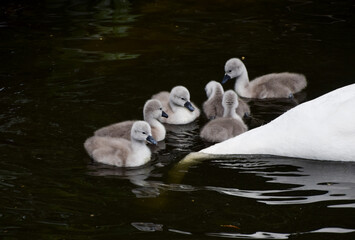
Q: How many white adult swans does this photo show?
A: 1